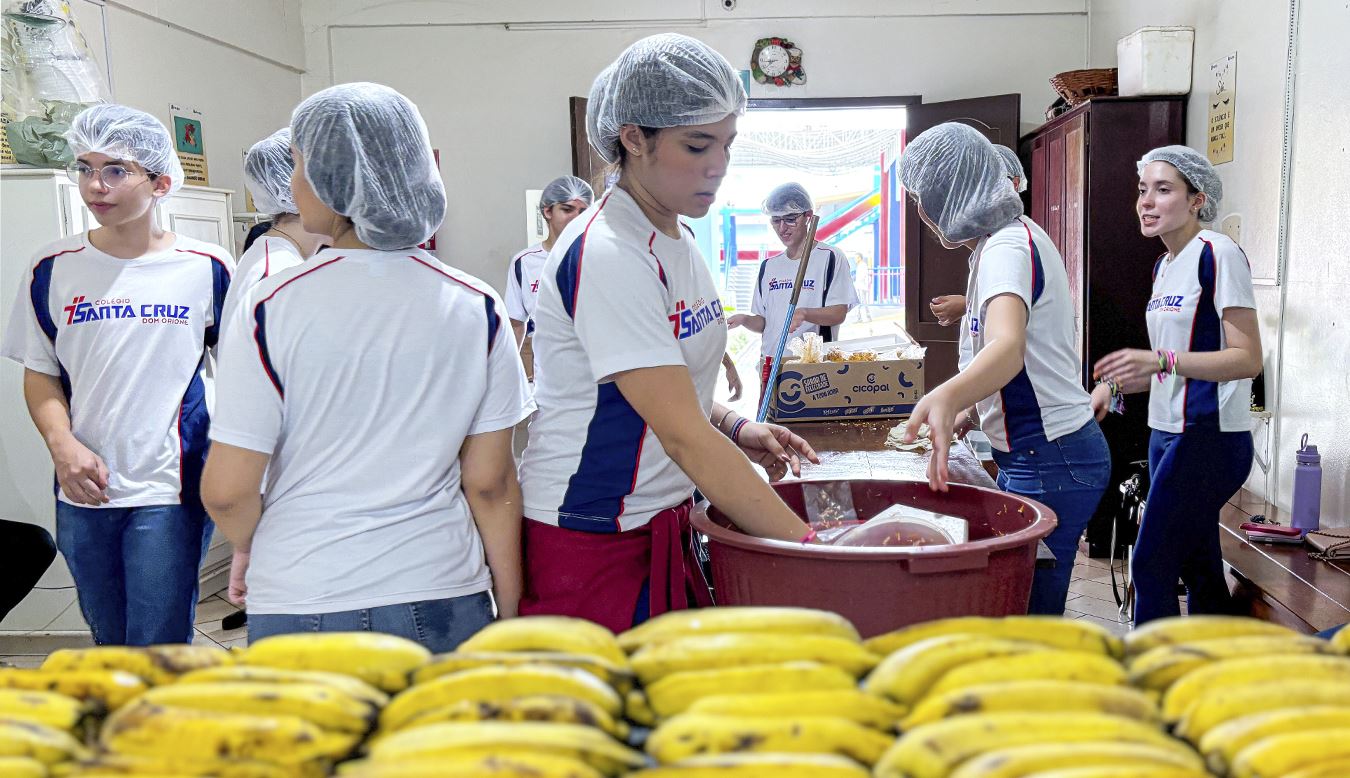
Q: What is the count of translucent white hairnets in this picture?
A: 9